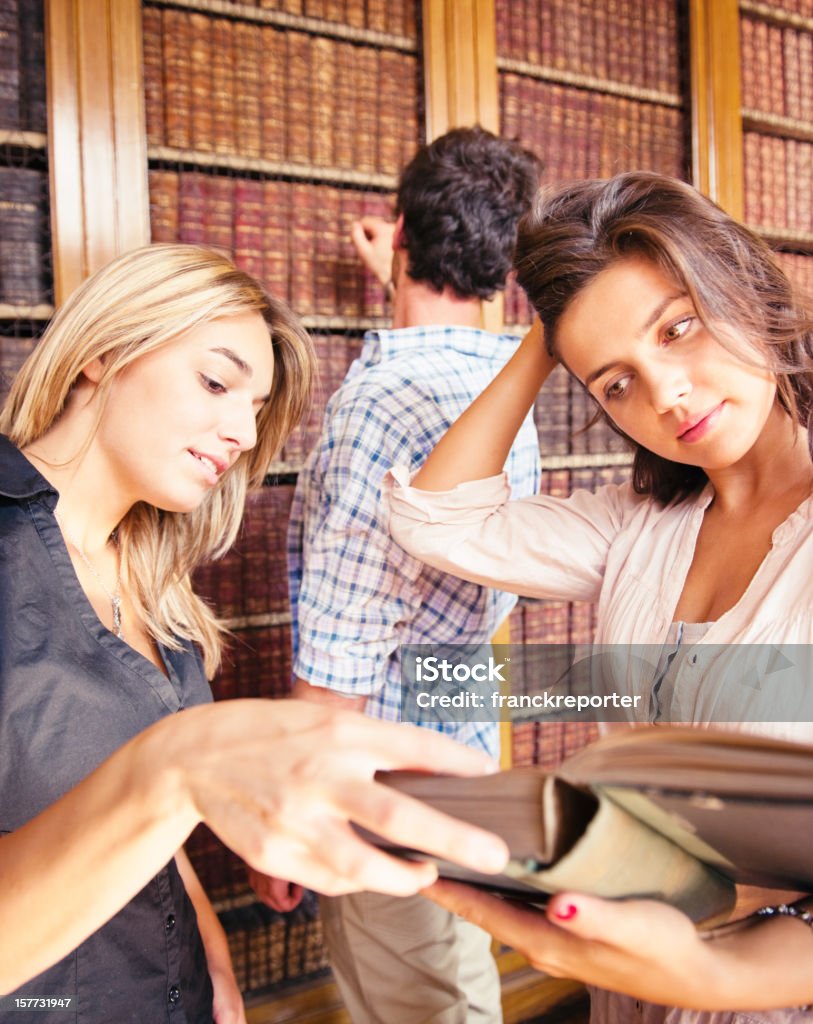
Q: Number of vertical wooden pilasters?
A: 3